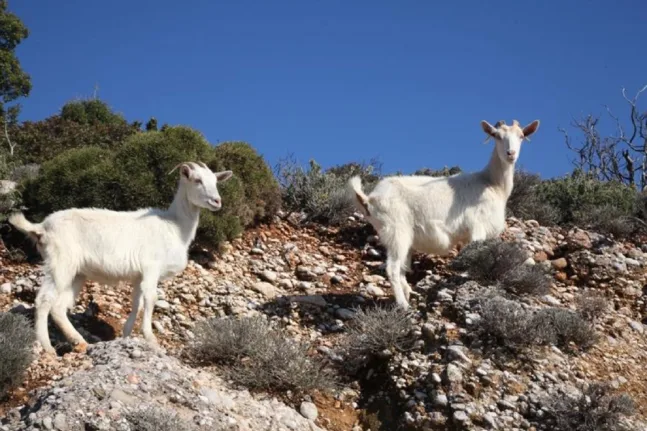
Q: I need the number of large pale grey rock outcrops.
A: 1